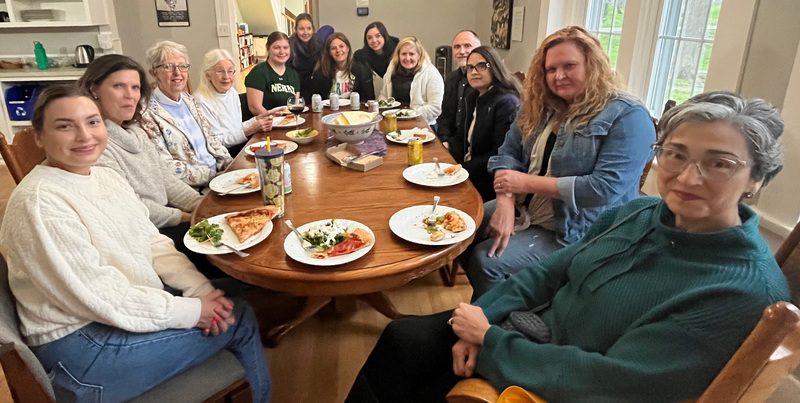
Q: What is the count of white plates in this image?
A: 12